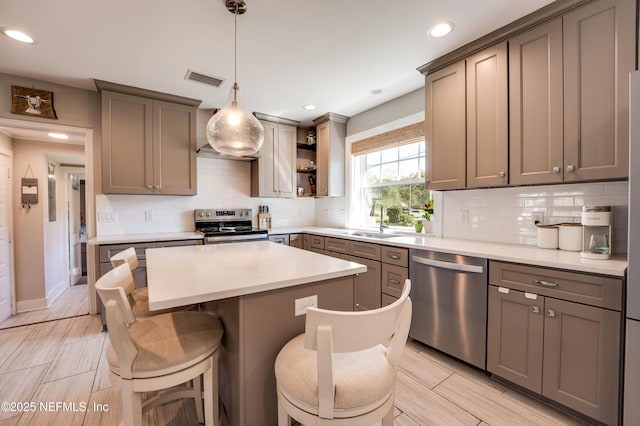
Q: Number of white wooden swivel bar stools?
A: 3